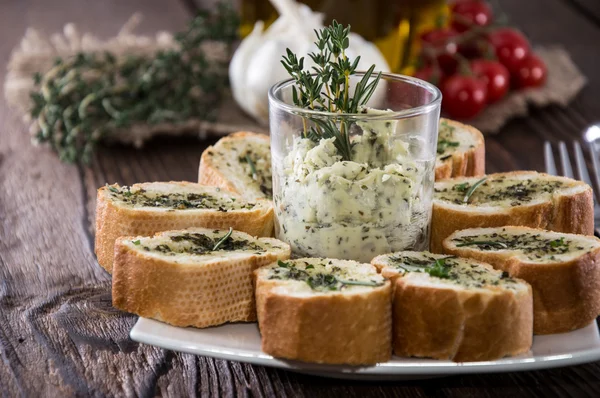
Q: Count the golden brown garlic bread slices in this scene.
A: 8